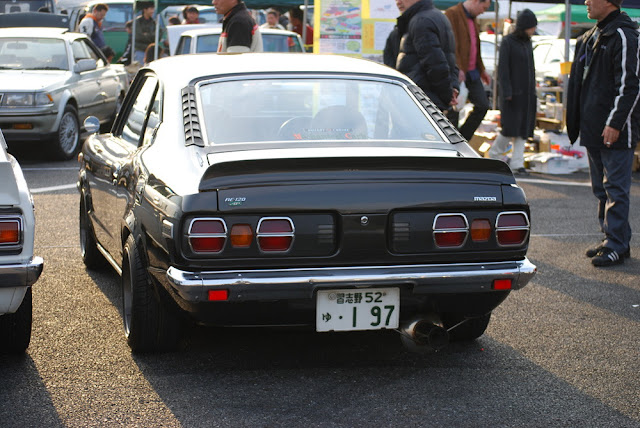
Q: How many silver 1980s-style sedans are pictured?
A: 1